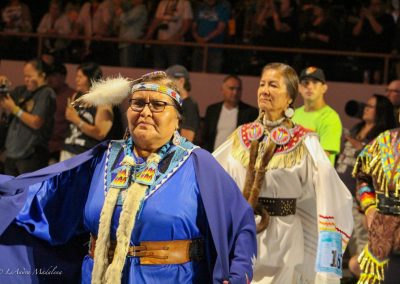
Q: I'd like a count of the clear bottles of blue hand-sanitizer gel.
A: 0